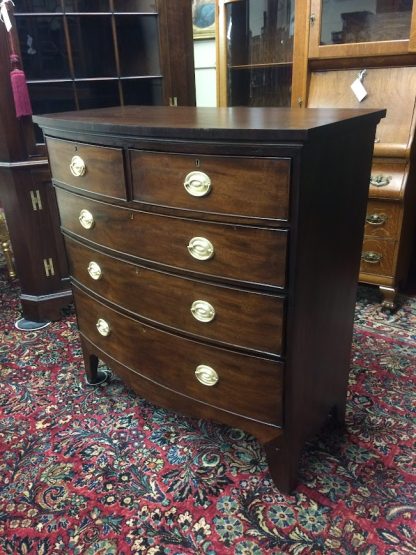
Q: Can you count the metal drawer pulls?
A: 11